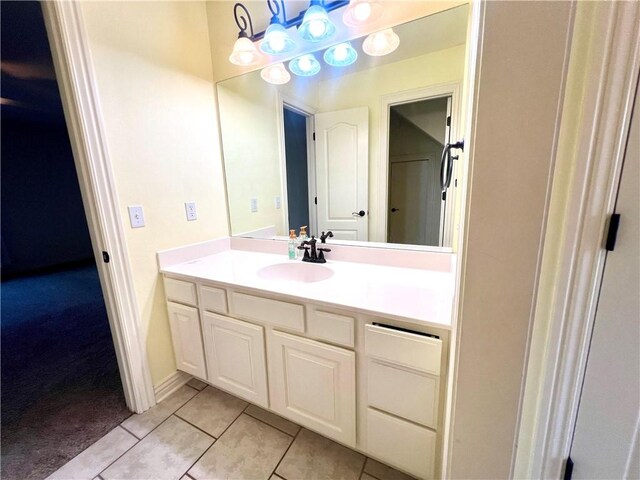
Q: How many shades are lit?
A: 4